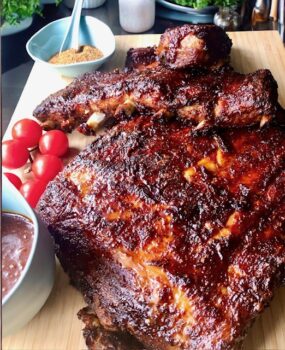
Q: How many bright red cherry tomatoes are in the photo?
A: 6